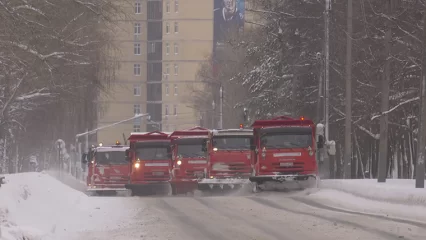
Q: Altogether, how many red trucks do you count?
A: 5